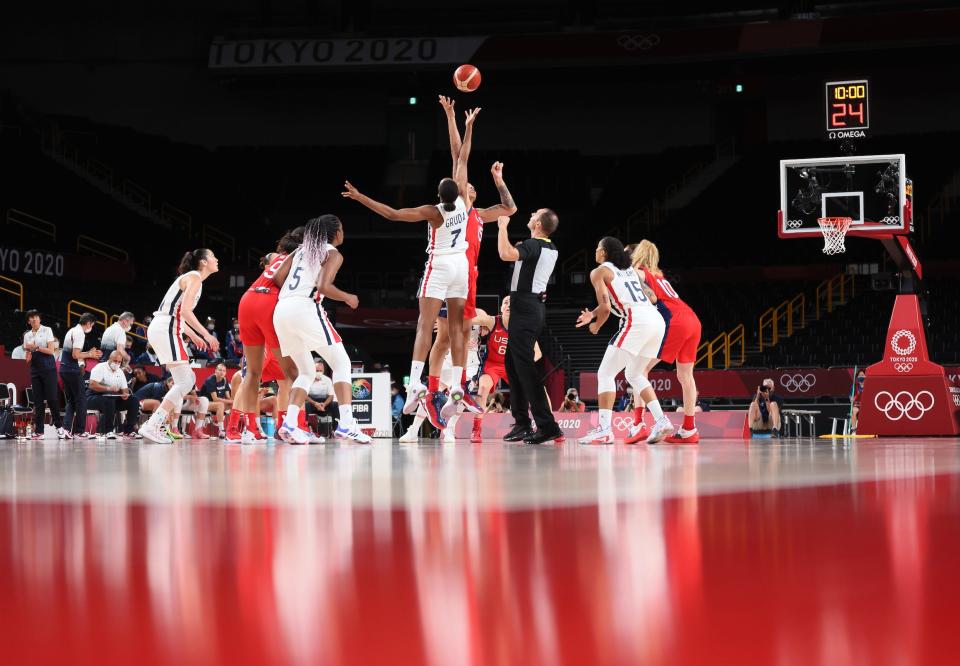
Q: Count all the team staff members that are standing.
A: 3